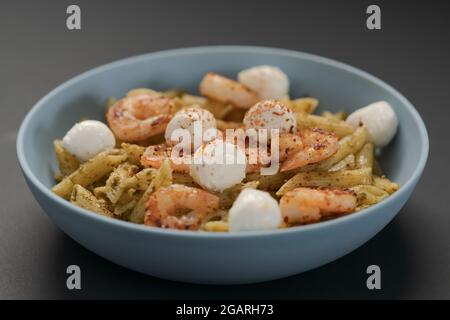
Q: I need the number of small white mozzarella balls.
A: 7